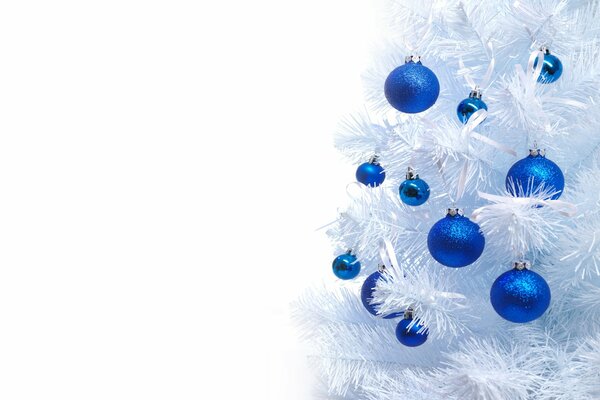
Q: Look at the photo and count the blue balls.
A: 11